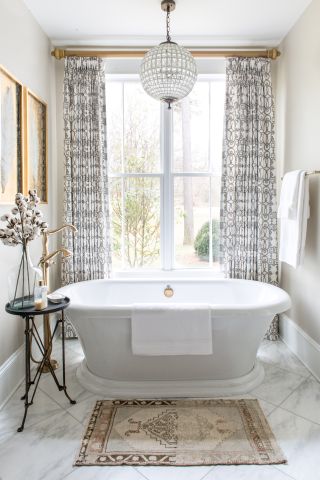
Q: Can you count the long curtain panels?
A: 2